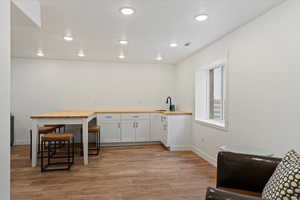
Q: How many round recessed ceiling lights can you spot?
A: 9